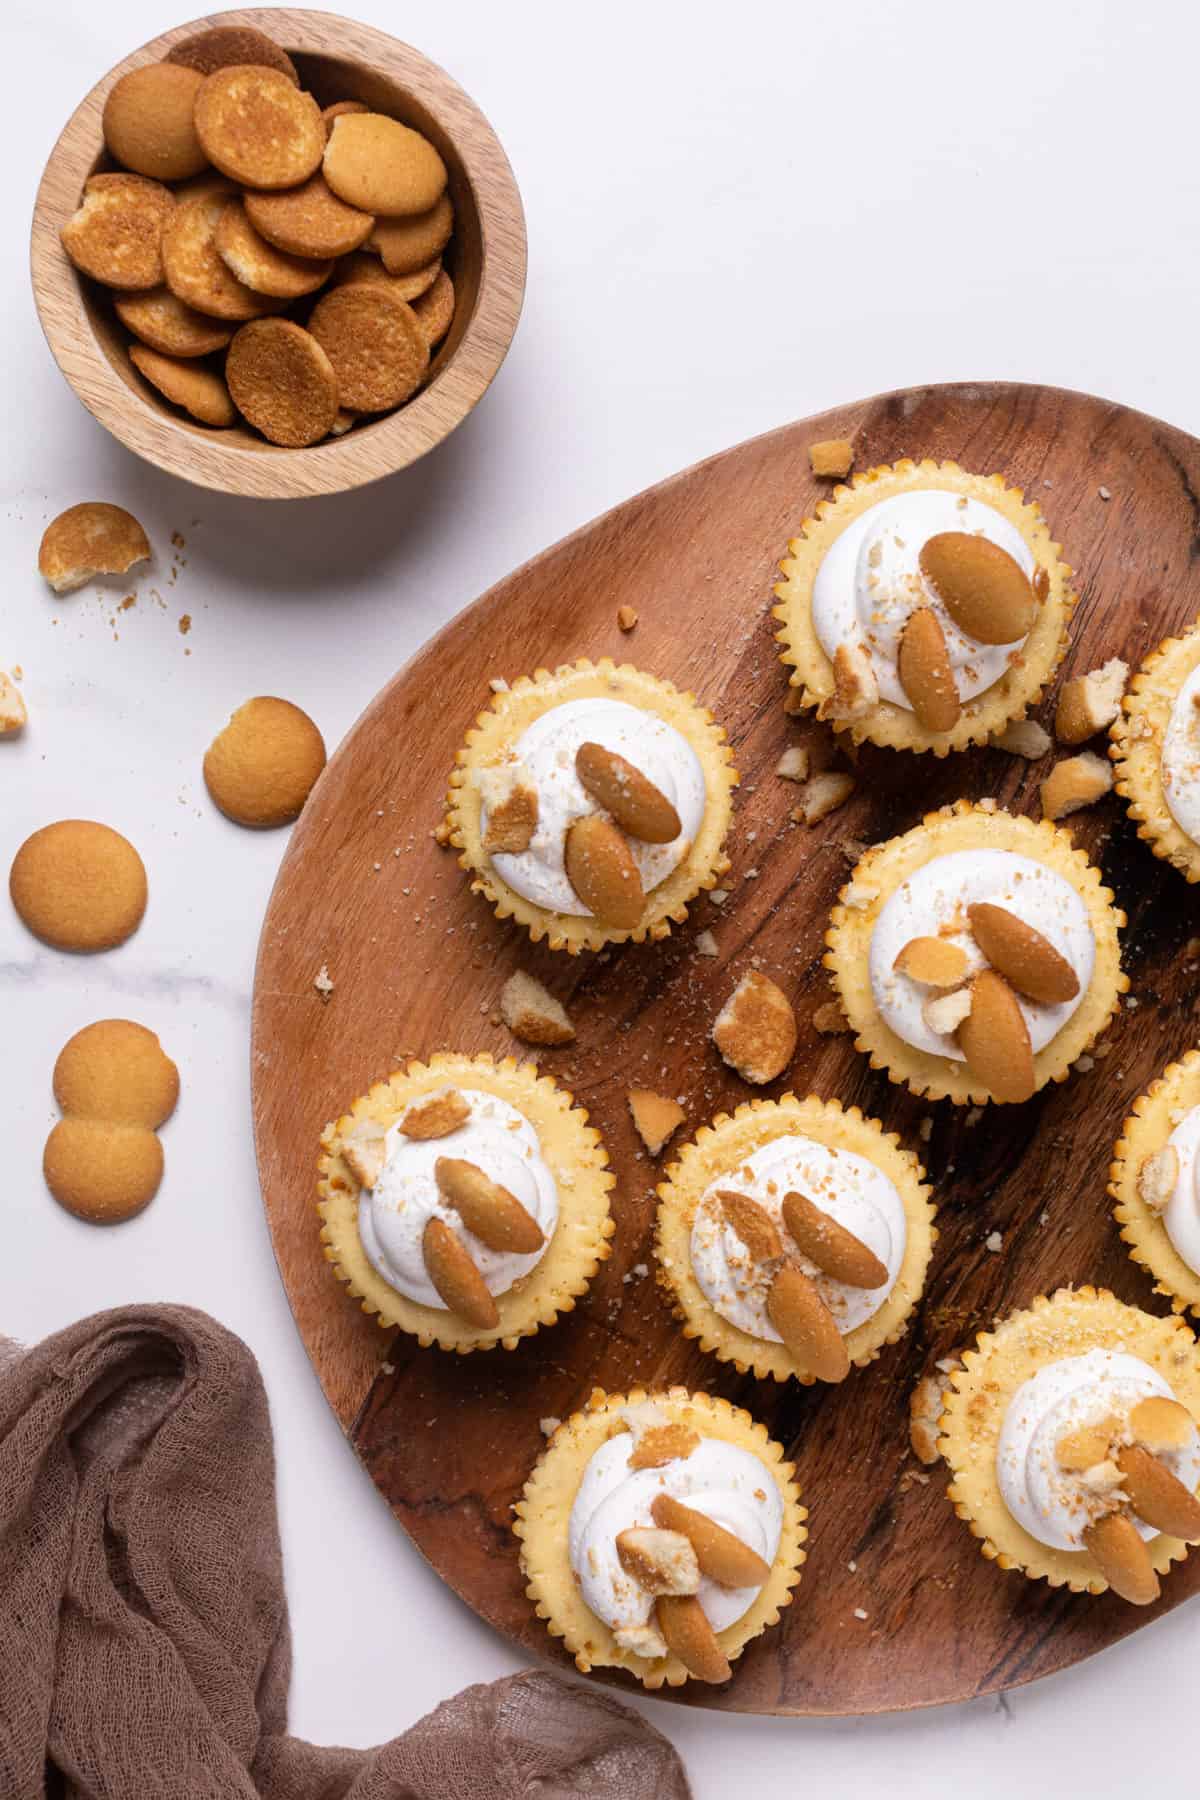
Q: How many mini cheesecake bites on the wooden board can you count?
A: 9